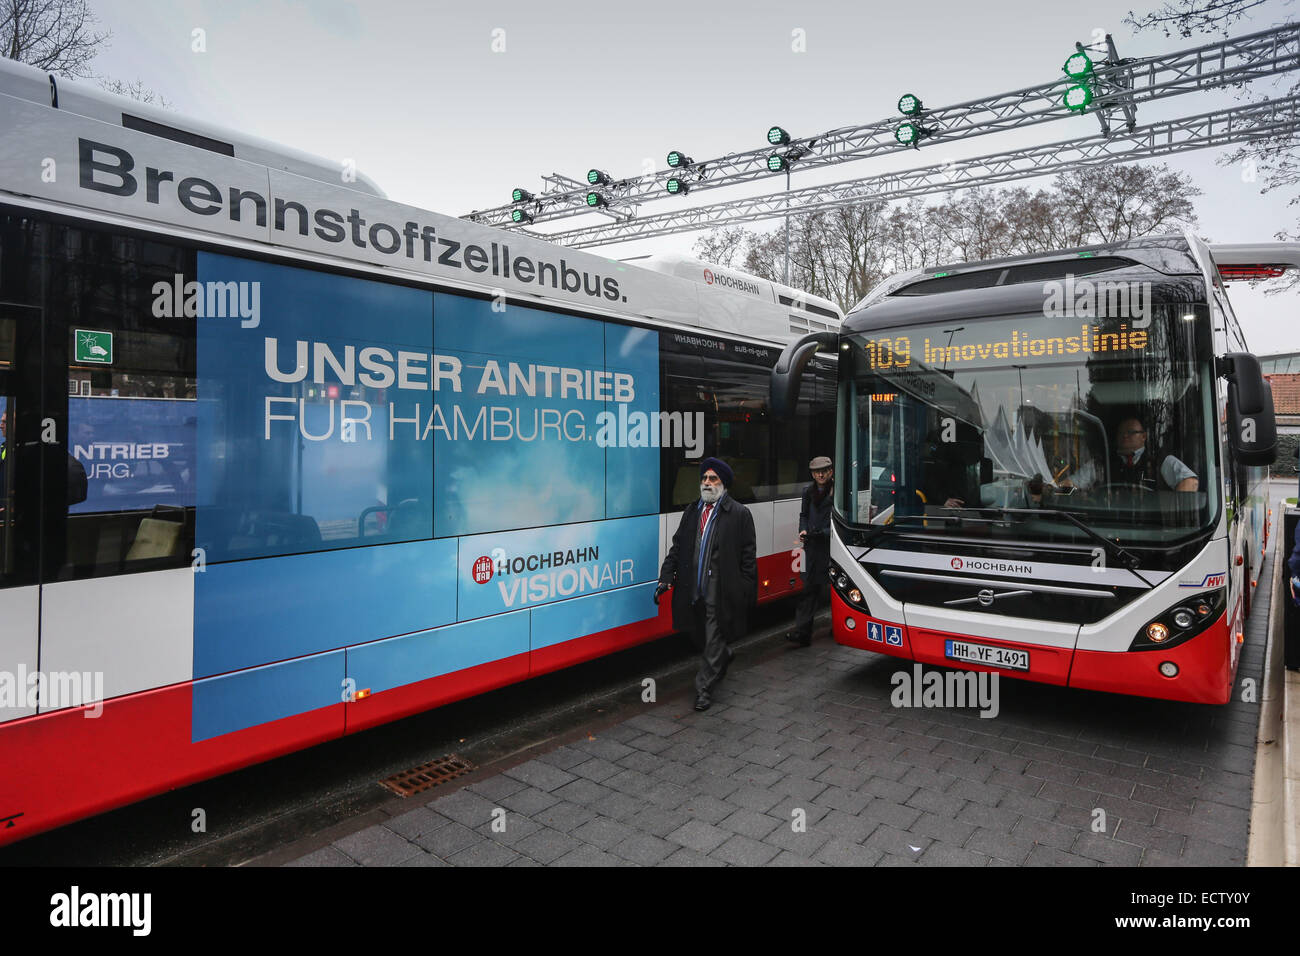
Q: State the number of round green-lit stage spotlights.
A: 12